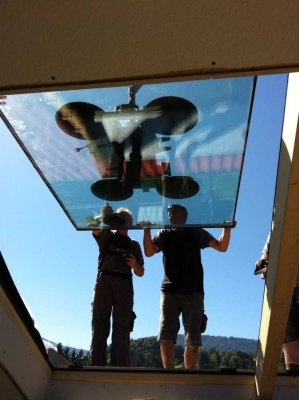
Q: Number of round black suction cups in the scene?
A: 4